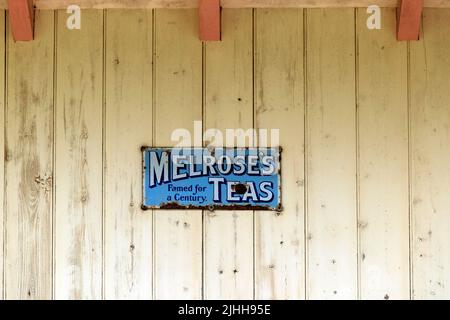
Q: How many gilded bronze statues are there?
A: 0